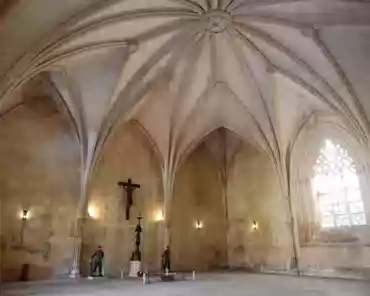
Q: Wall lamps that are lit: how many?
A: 5